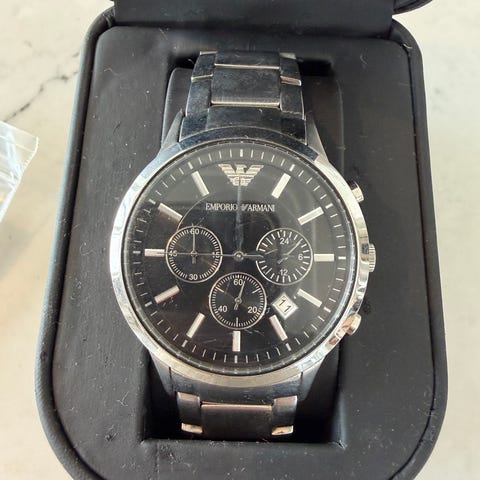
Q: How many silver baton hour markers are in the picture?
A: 11